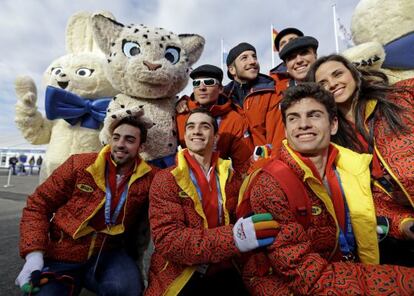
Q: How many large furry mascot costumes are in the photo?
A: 3